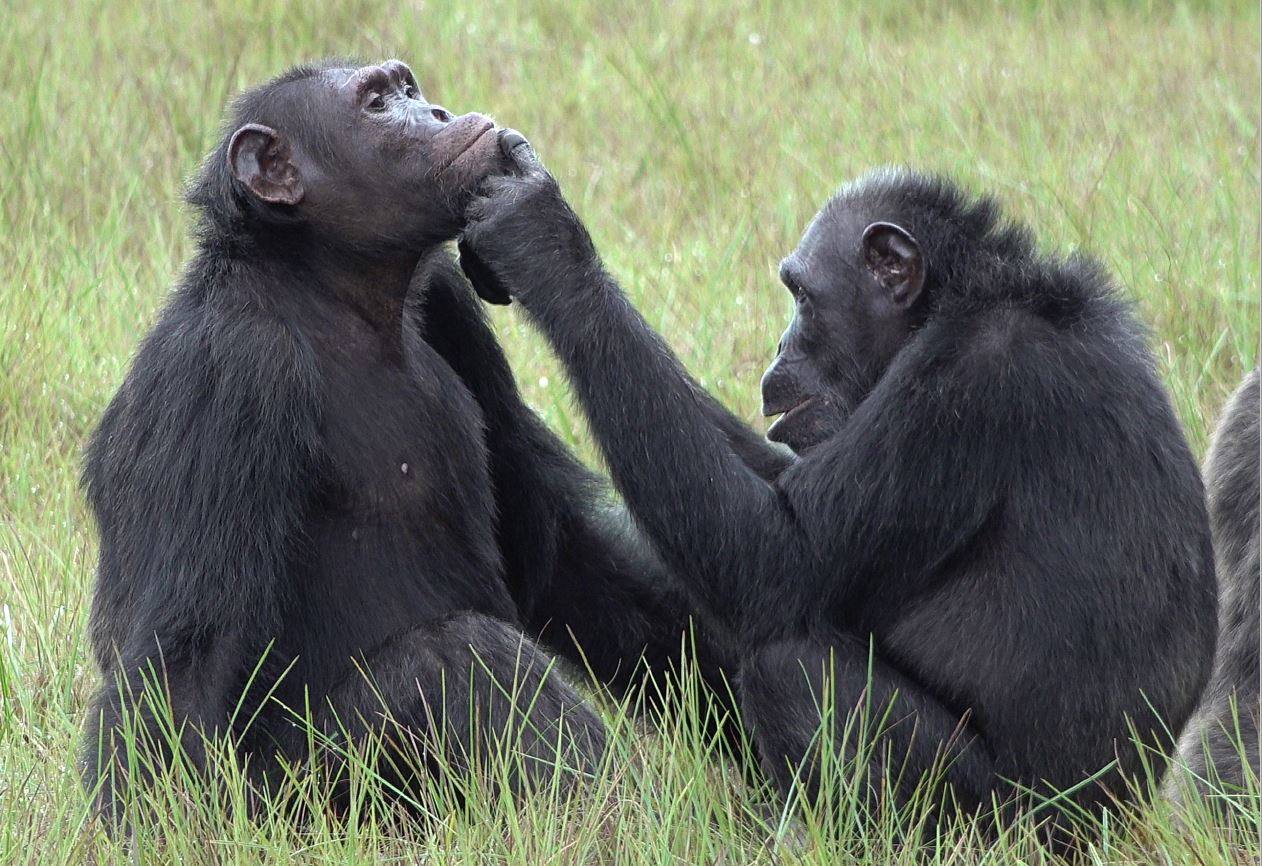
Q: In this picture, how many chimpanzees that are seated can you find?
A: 2